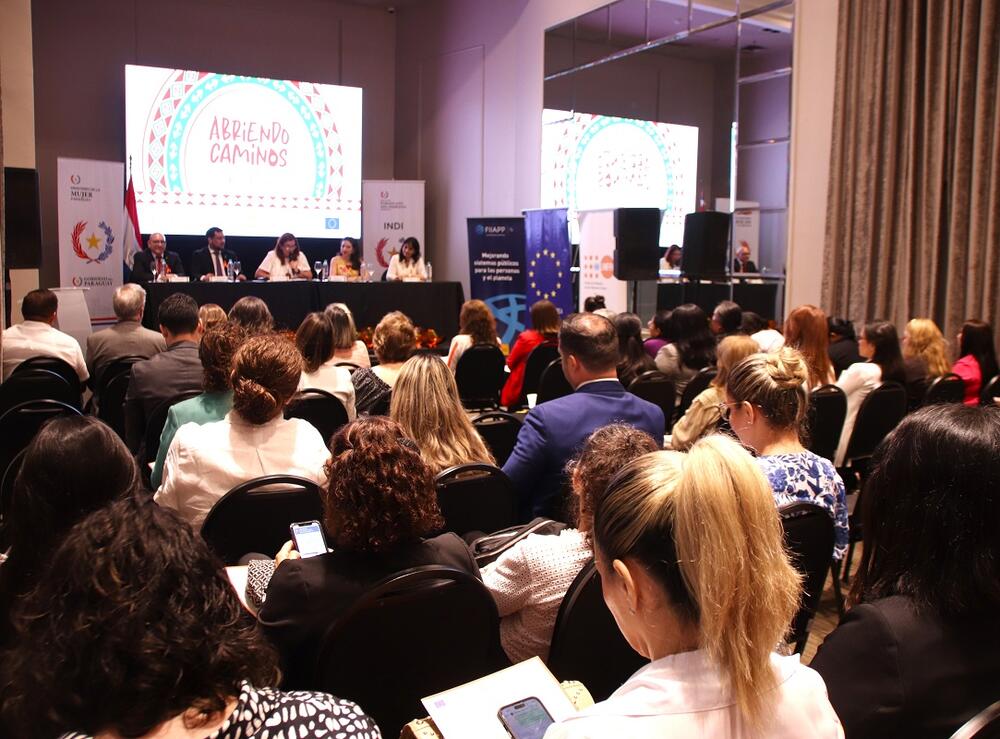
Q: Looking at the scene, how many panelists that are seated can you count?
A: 5